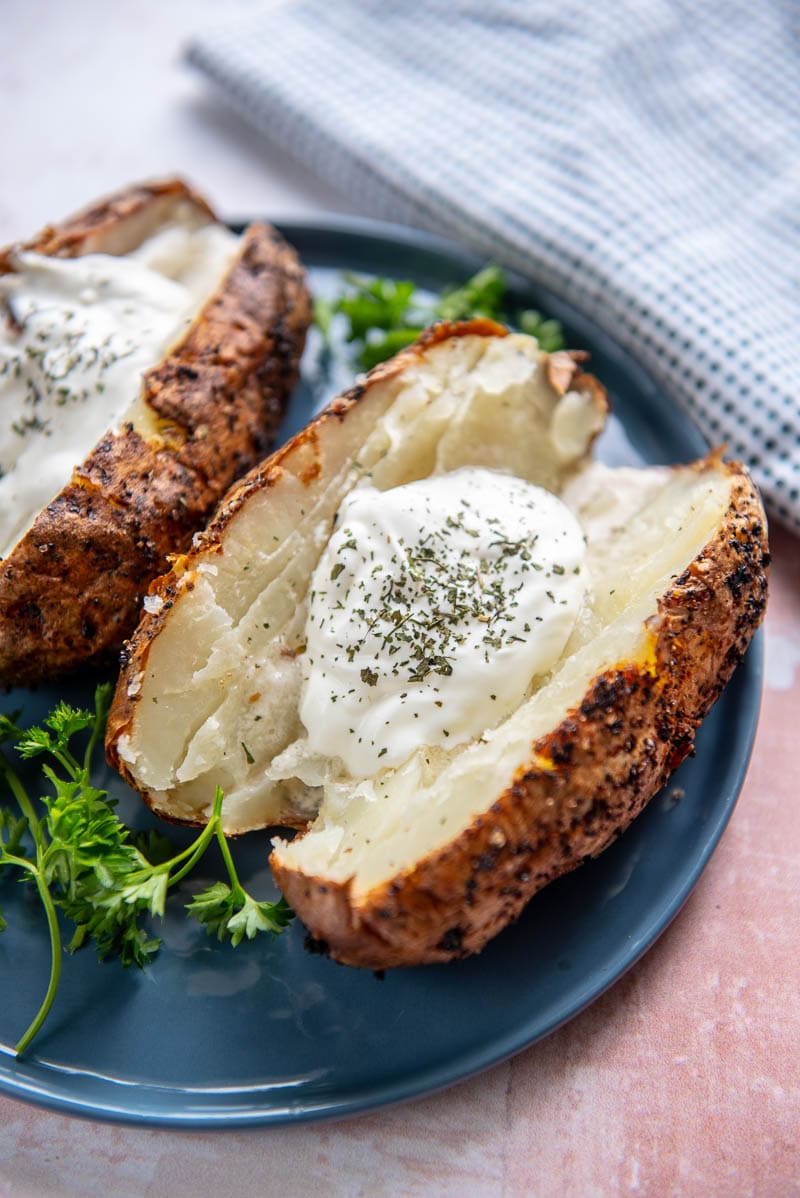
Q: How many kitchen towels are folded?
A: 1